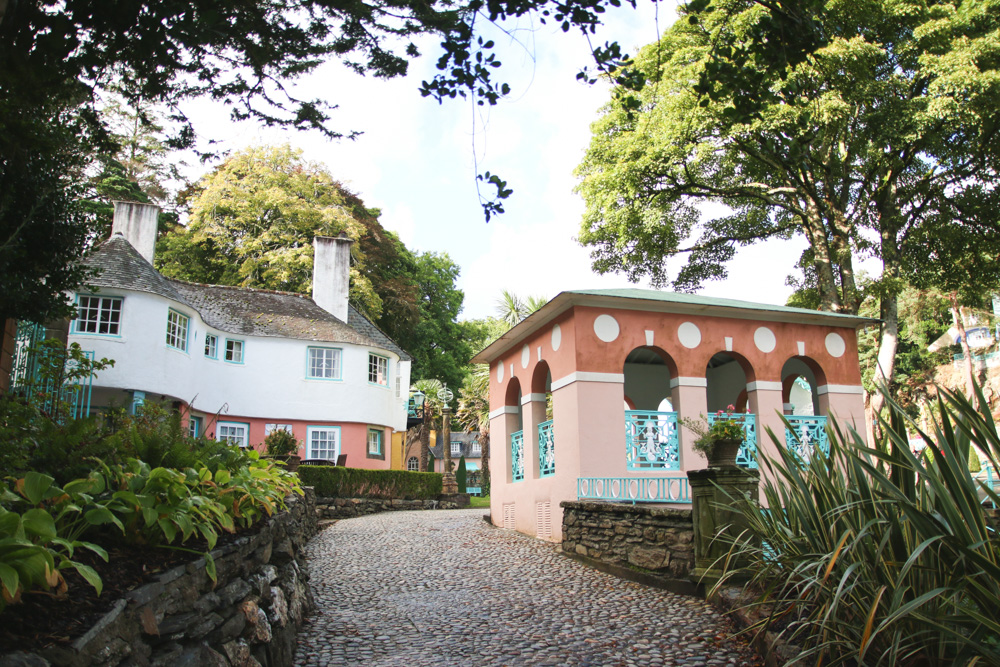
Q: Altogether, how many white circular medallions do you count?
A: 7